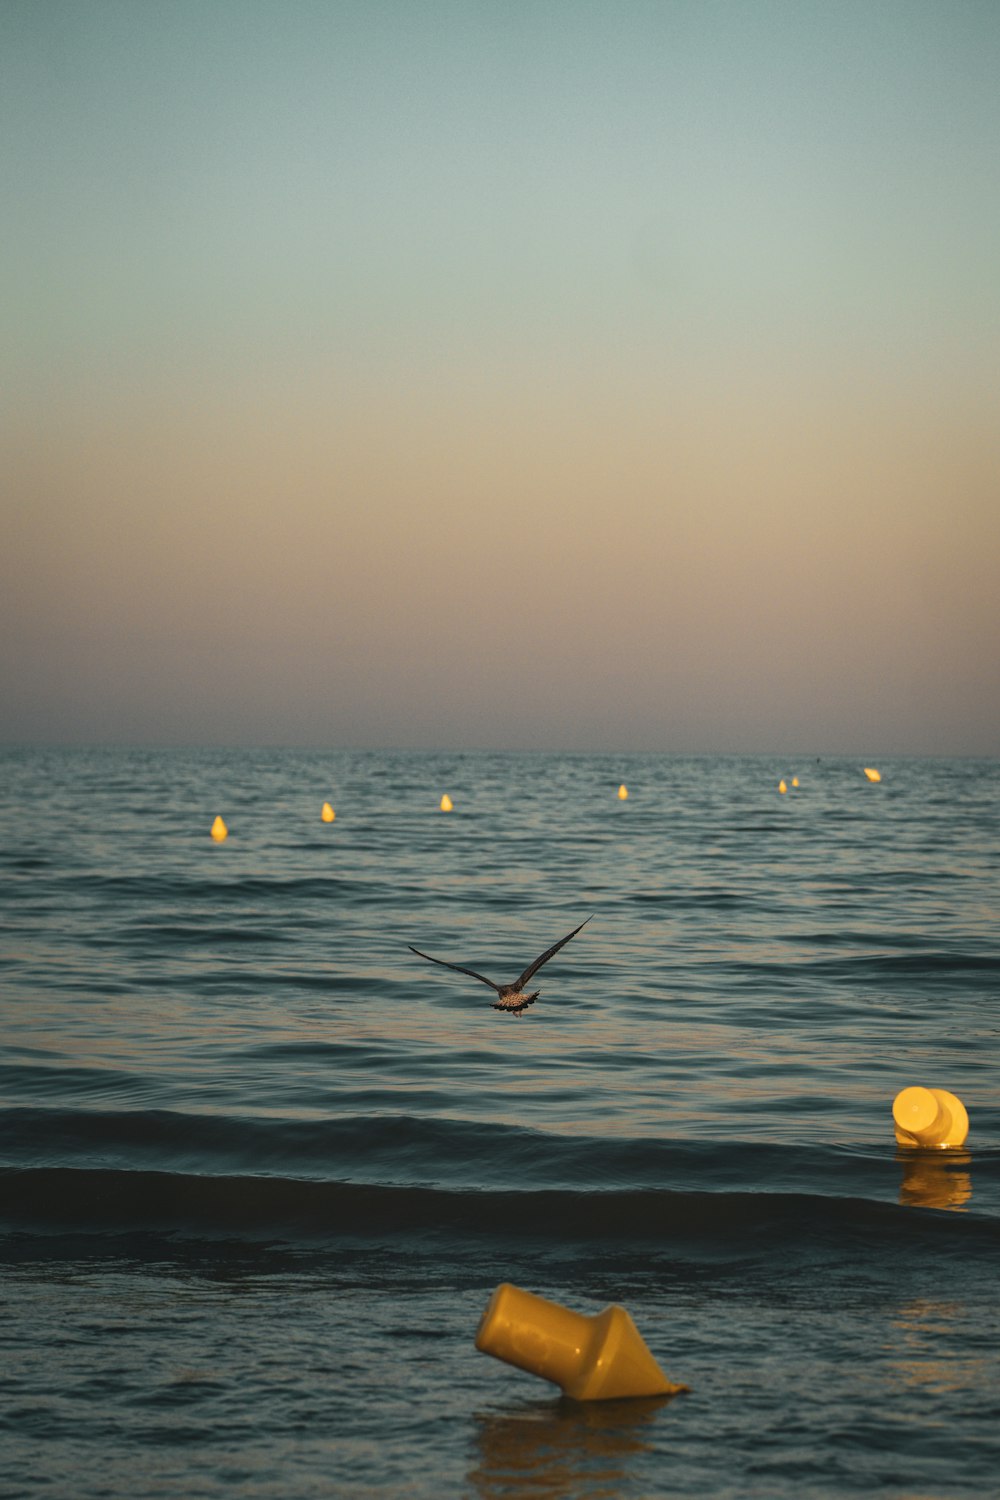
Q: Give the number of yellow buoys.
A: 9